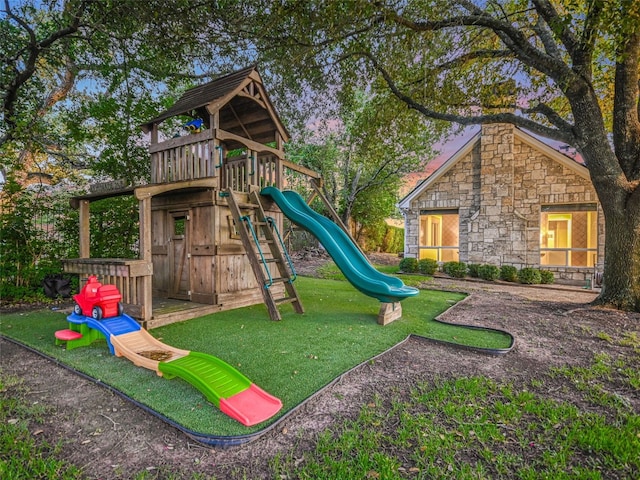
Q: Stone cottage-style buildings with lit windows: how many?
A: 1